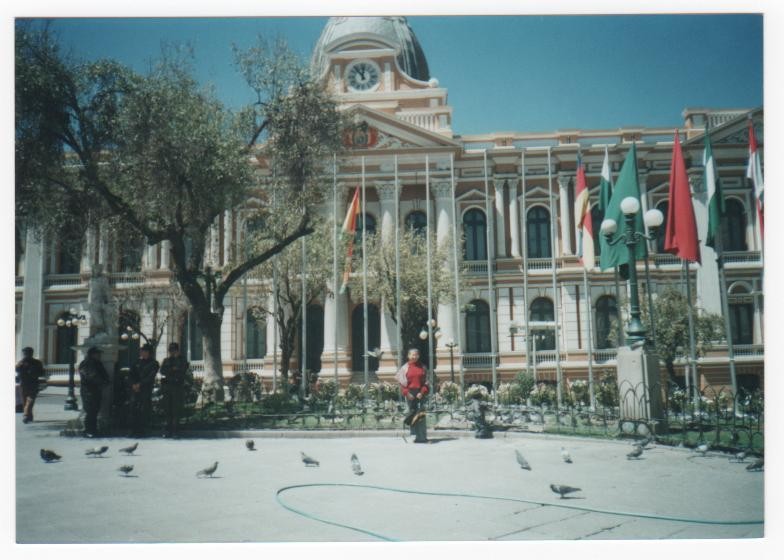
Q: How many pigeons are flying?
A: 1